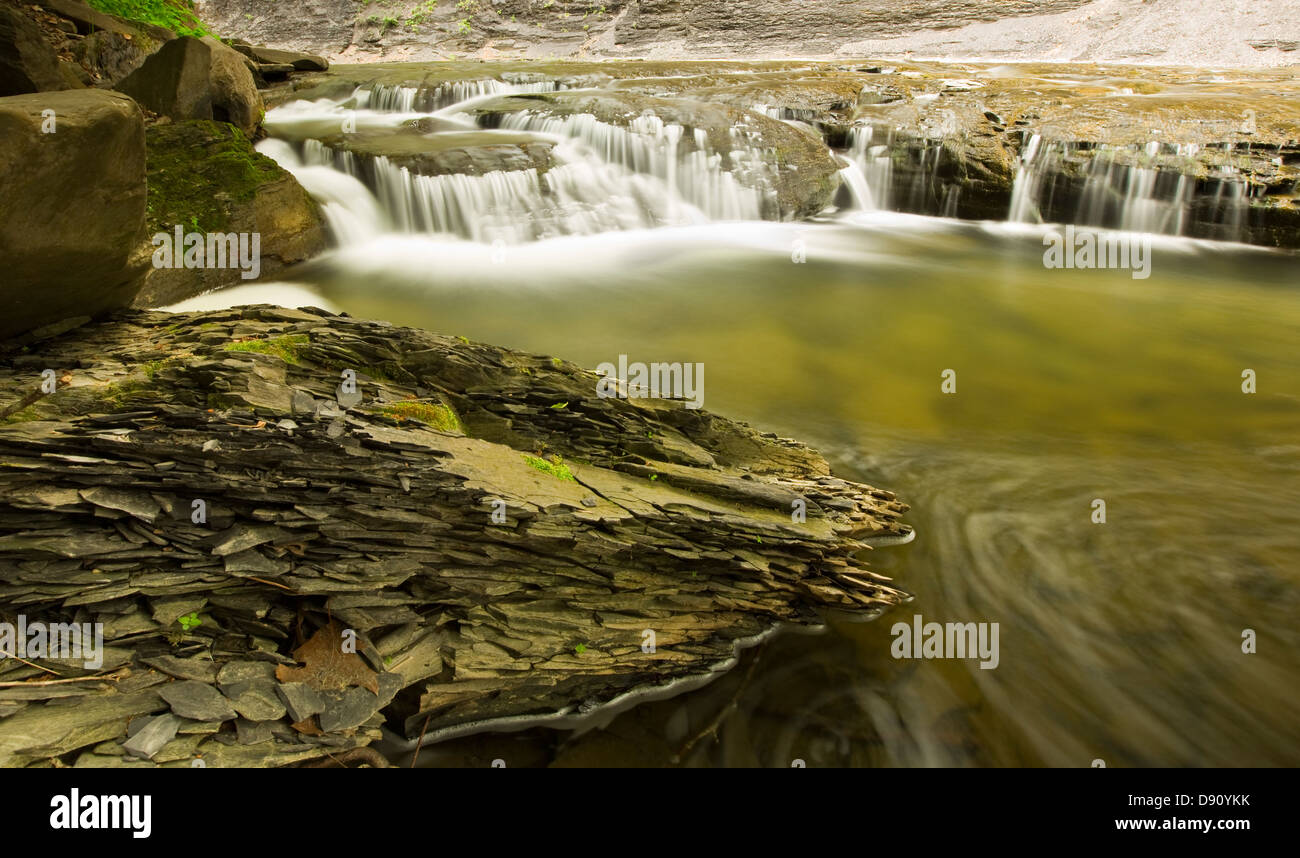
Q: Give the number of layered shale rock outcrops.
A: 1